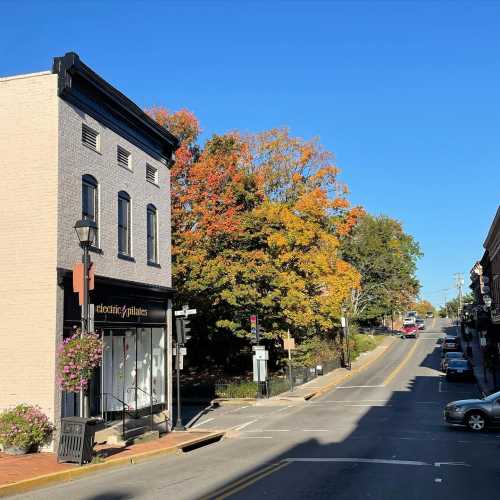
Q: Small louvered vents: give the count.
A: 3